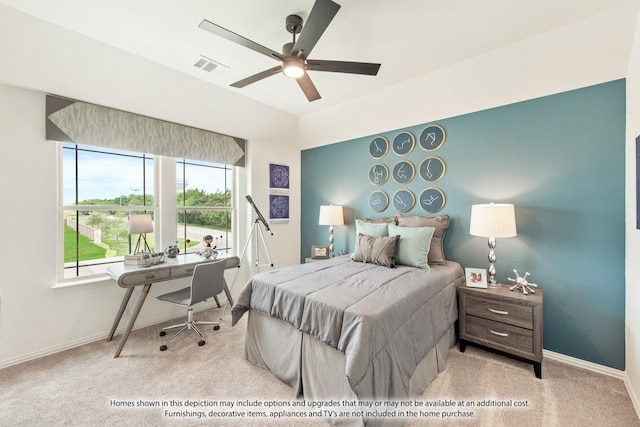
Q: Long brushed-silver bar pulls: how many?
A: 2